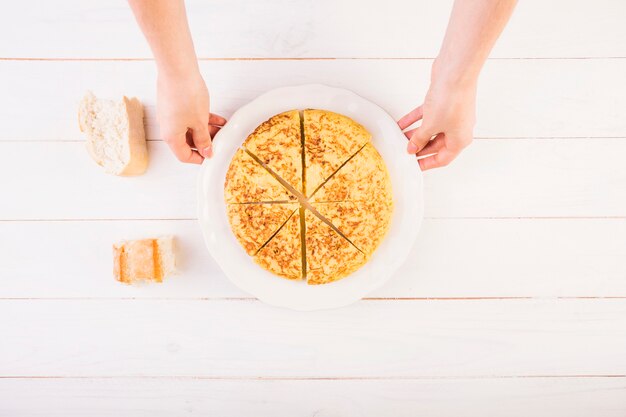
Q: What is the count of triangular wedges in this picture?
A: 8